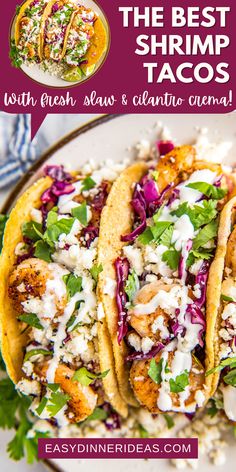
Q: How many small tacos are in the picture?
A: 3